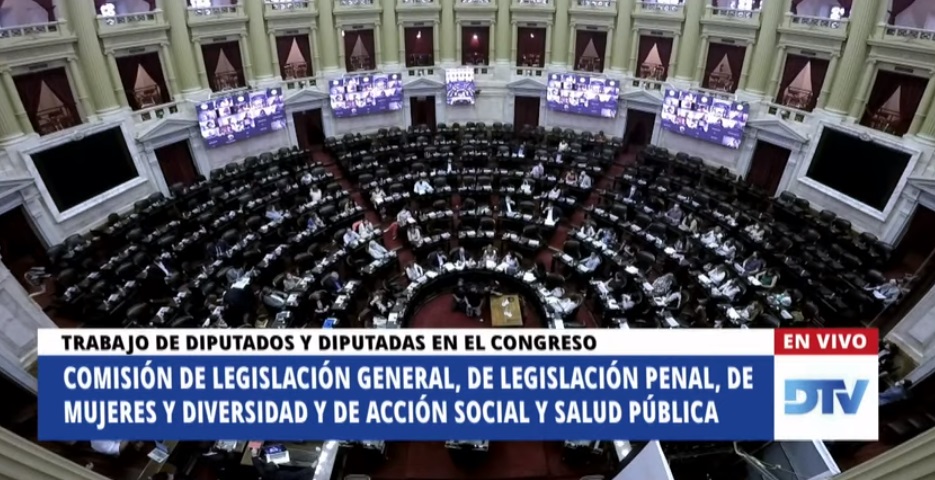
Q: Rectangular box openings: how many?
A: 13